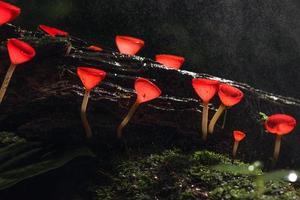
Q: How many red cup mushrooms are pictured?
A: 12